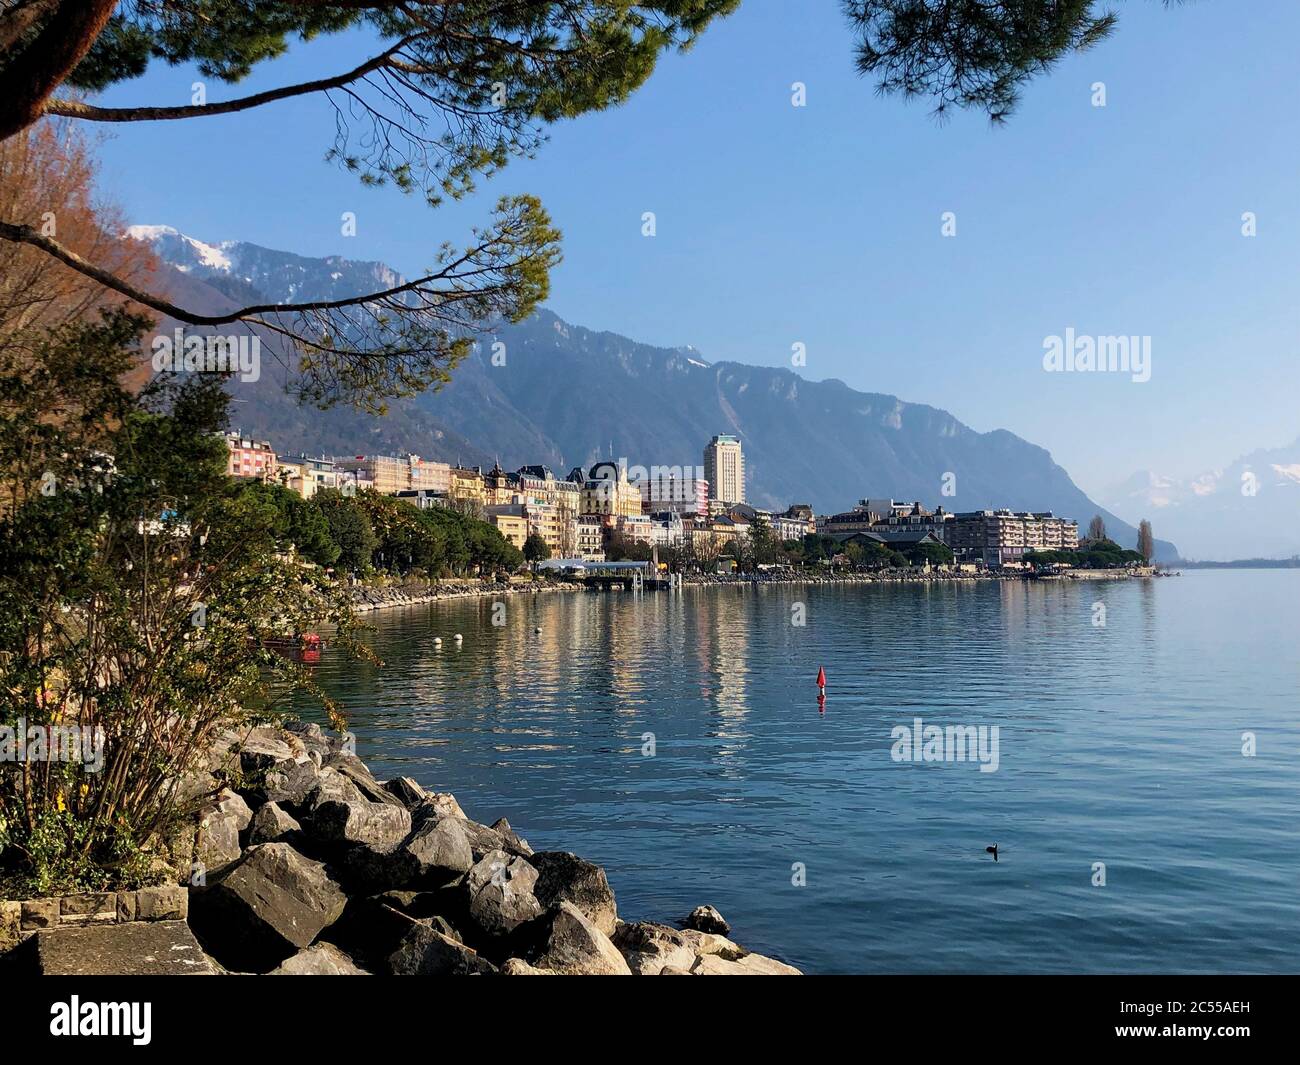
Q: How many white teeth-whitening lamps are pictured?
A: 0